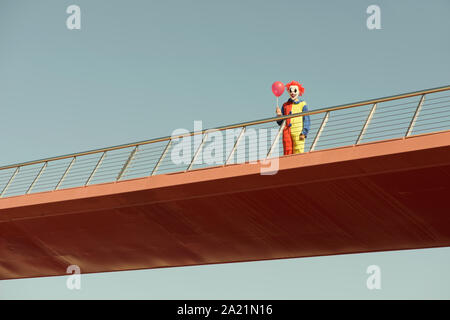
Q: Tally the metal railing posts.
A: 12